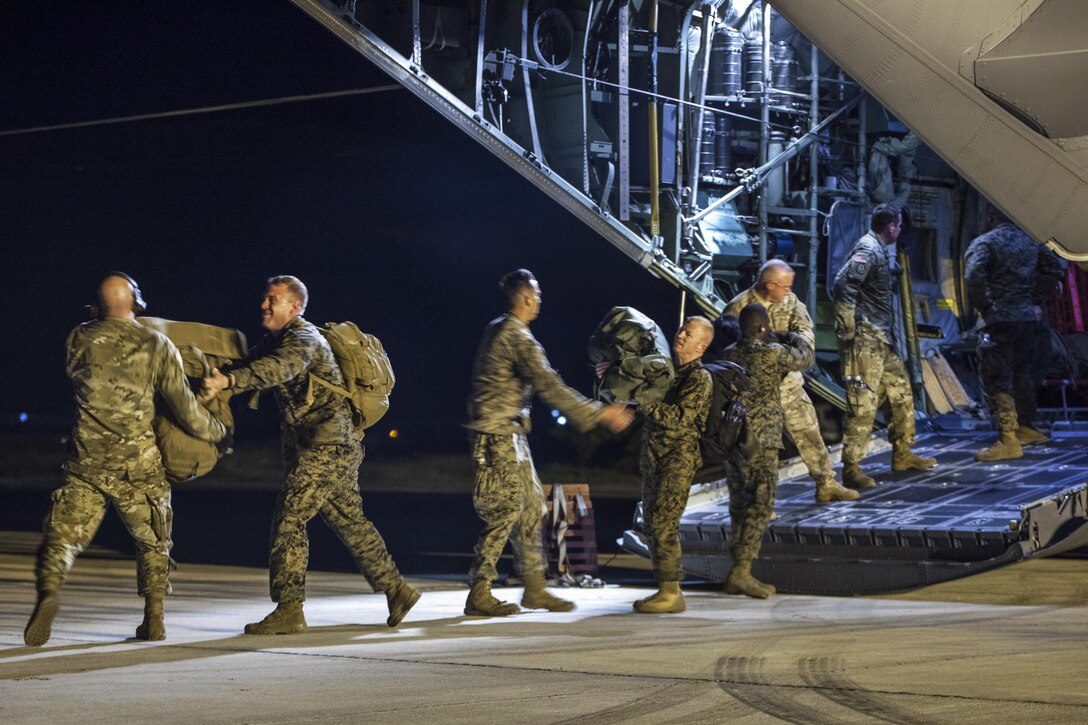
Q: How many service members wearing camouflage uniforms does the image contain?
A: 8